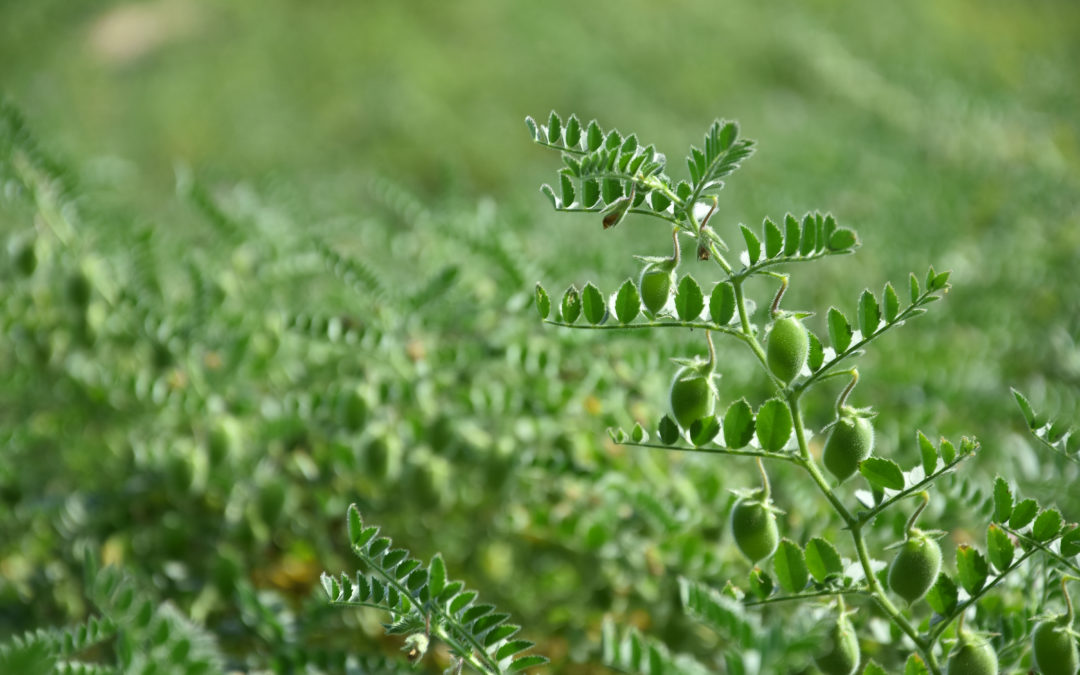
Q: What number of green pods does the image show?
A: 9